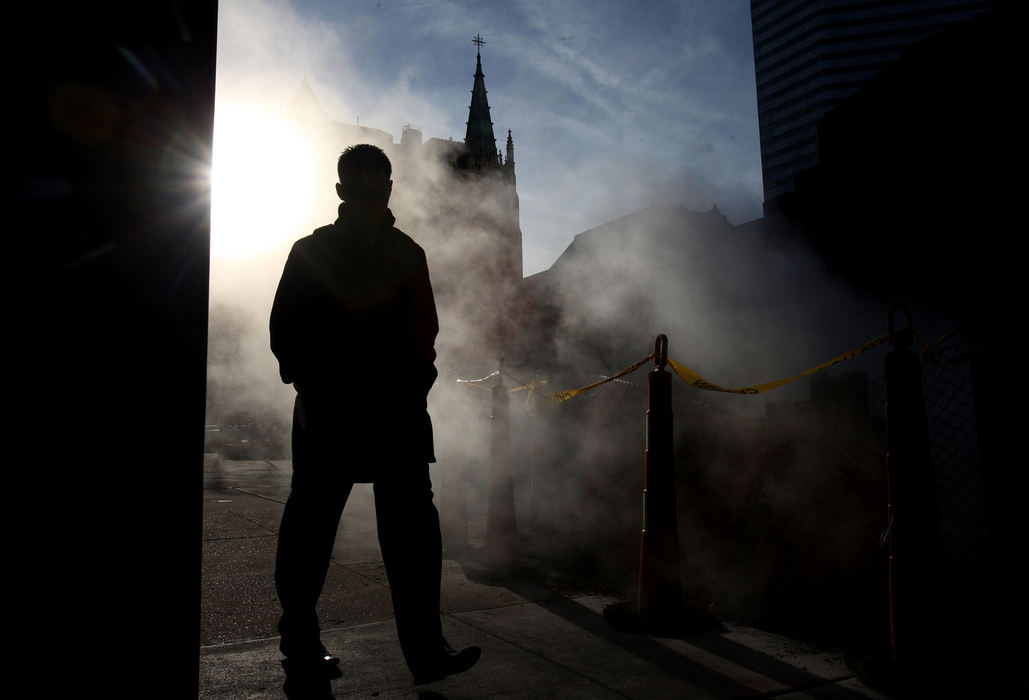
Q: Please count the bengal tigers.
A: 0